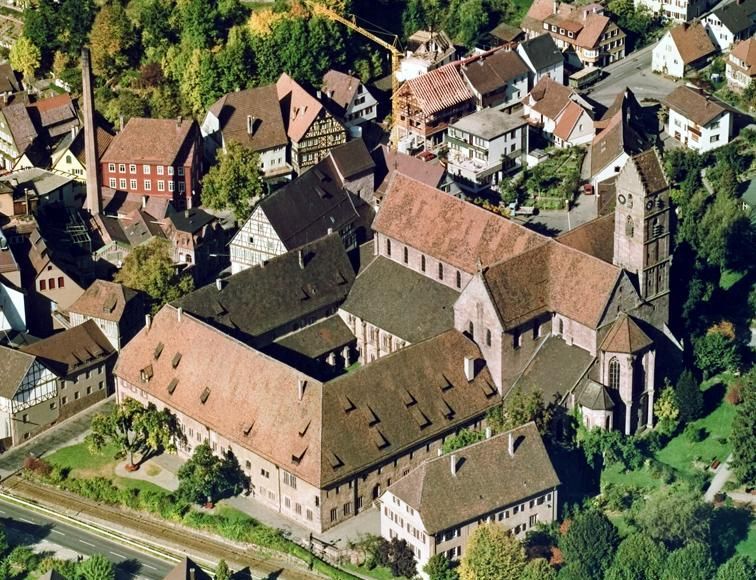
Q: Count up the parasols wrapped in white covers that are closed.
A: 0